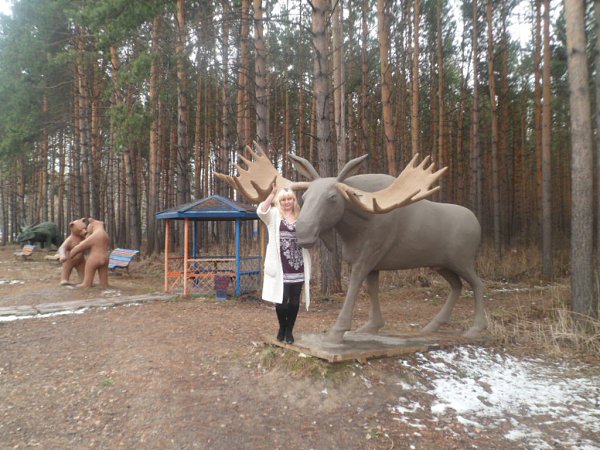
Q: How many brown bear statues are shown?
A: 2